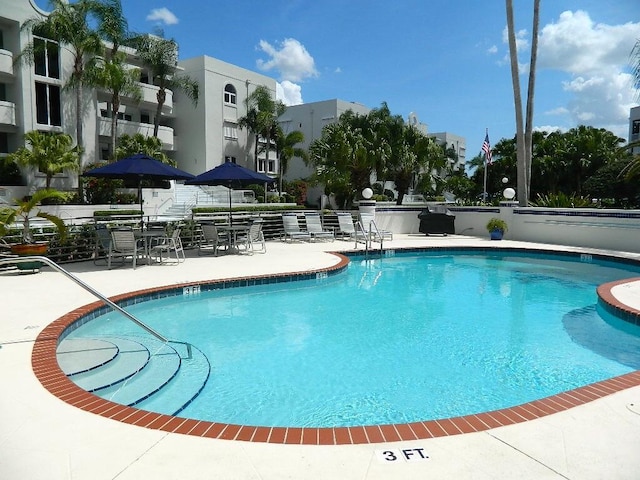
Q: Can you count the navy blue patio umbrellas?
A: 2